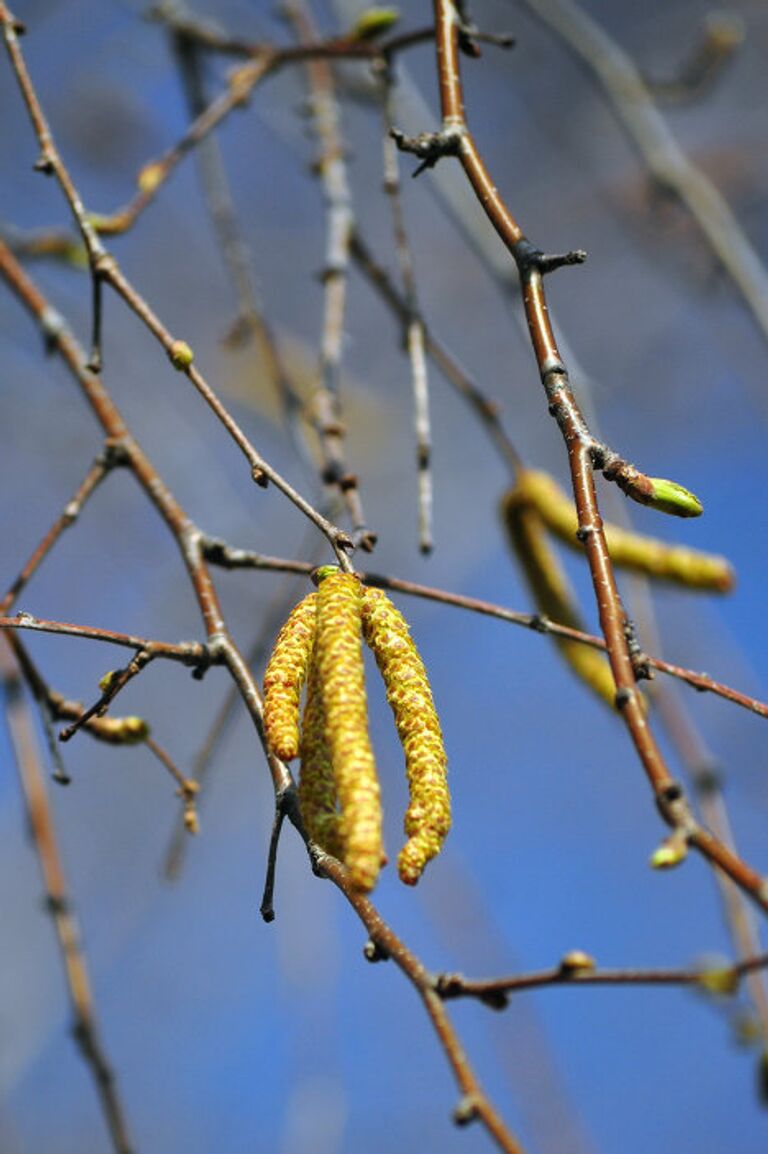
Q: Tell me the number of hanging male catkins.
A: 6